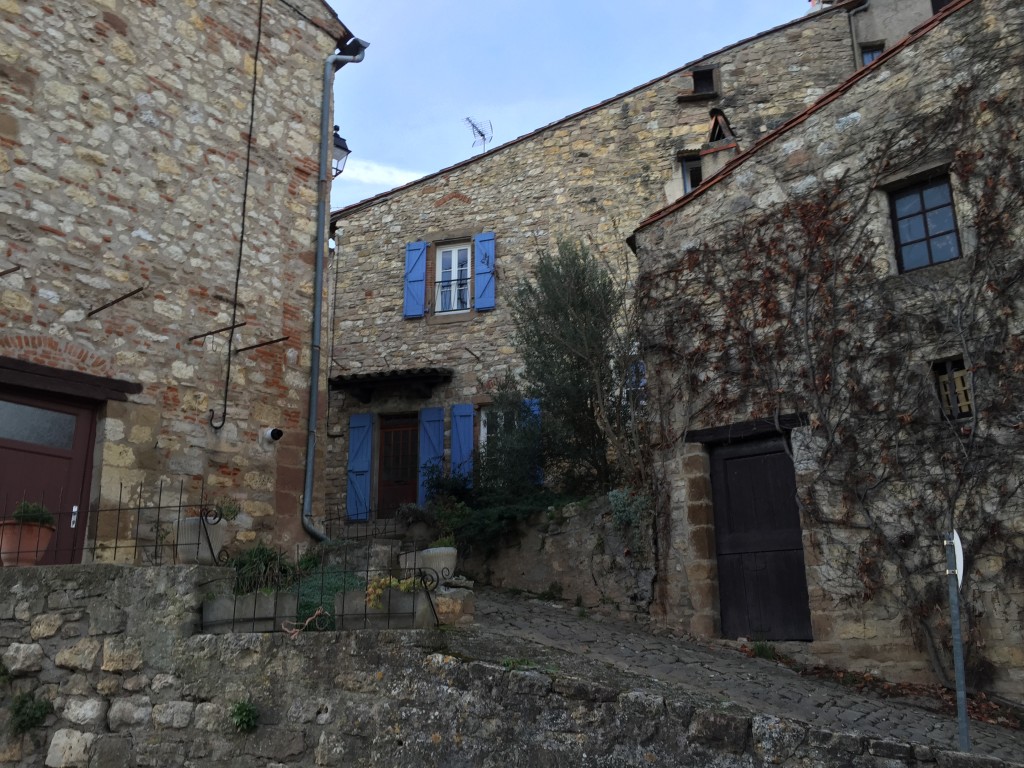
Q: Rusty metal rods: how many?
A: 4